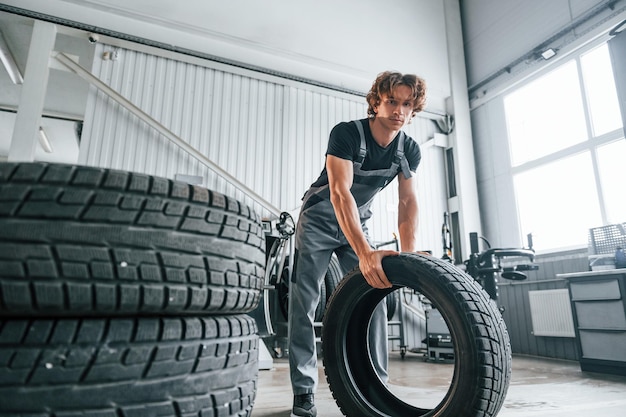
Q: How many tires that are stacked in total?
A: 2